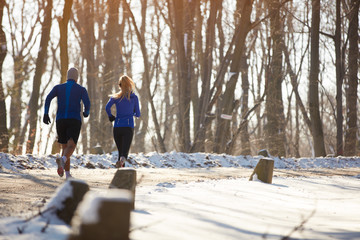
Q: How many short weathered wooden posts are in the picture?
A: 4